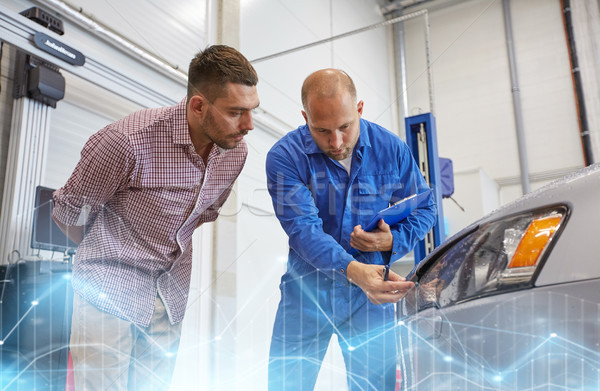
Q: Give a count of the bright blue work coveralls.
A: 1